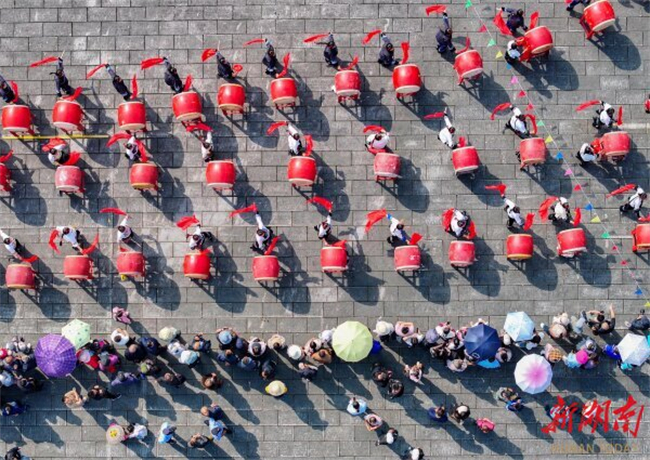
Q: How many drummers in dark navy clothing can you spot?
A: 11